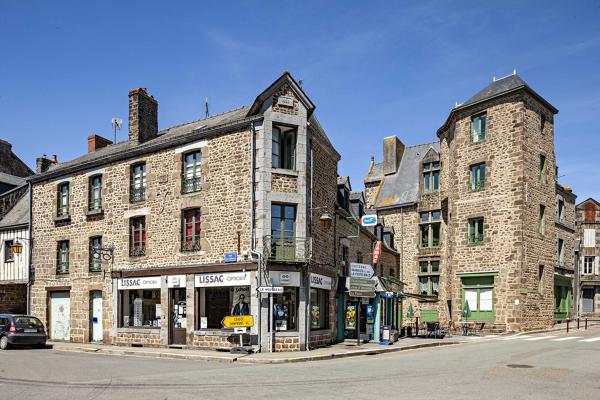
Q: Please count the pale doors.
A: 2